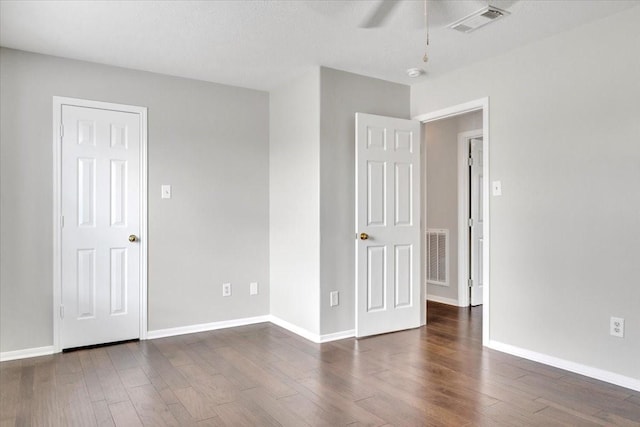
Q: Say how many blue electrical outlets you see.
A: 0